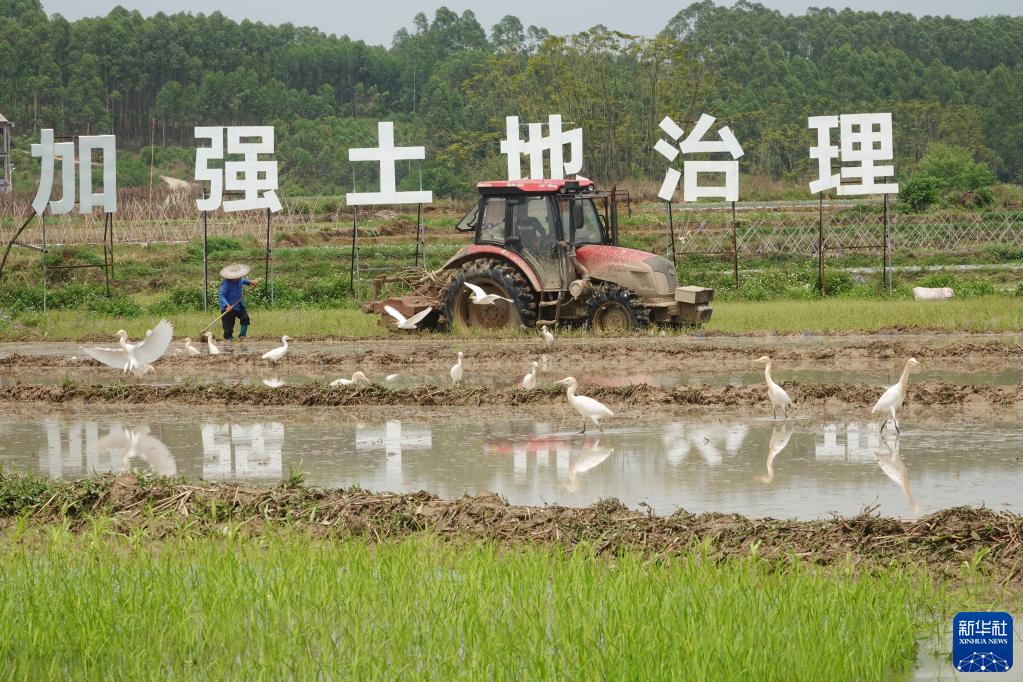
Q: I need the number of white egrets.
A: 13